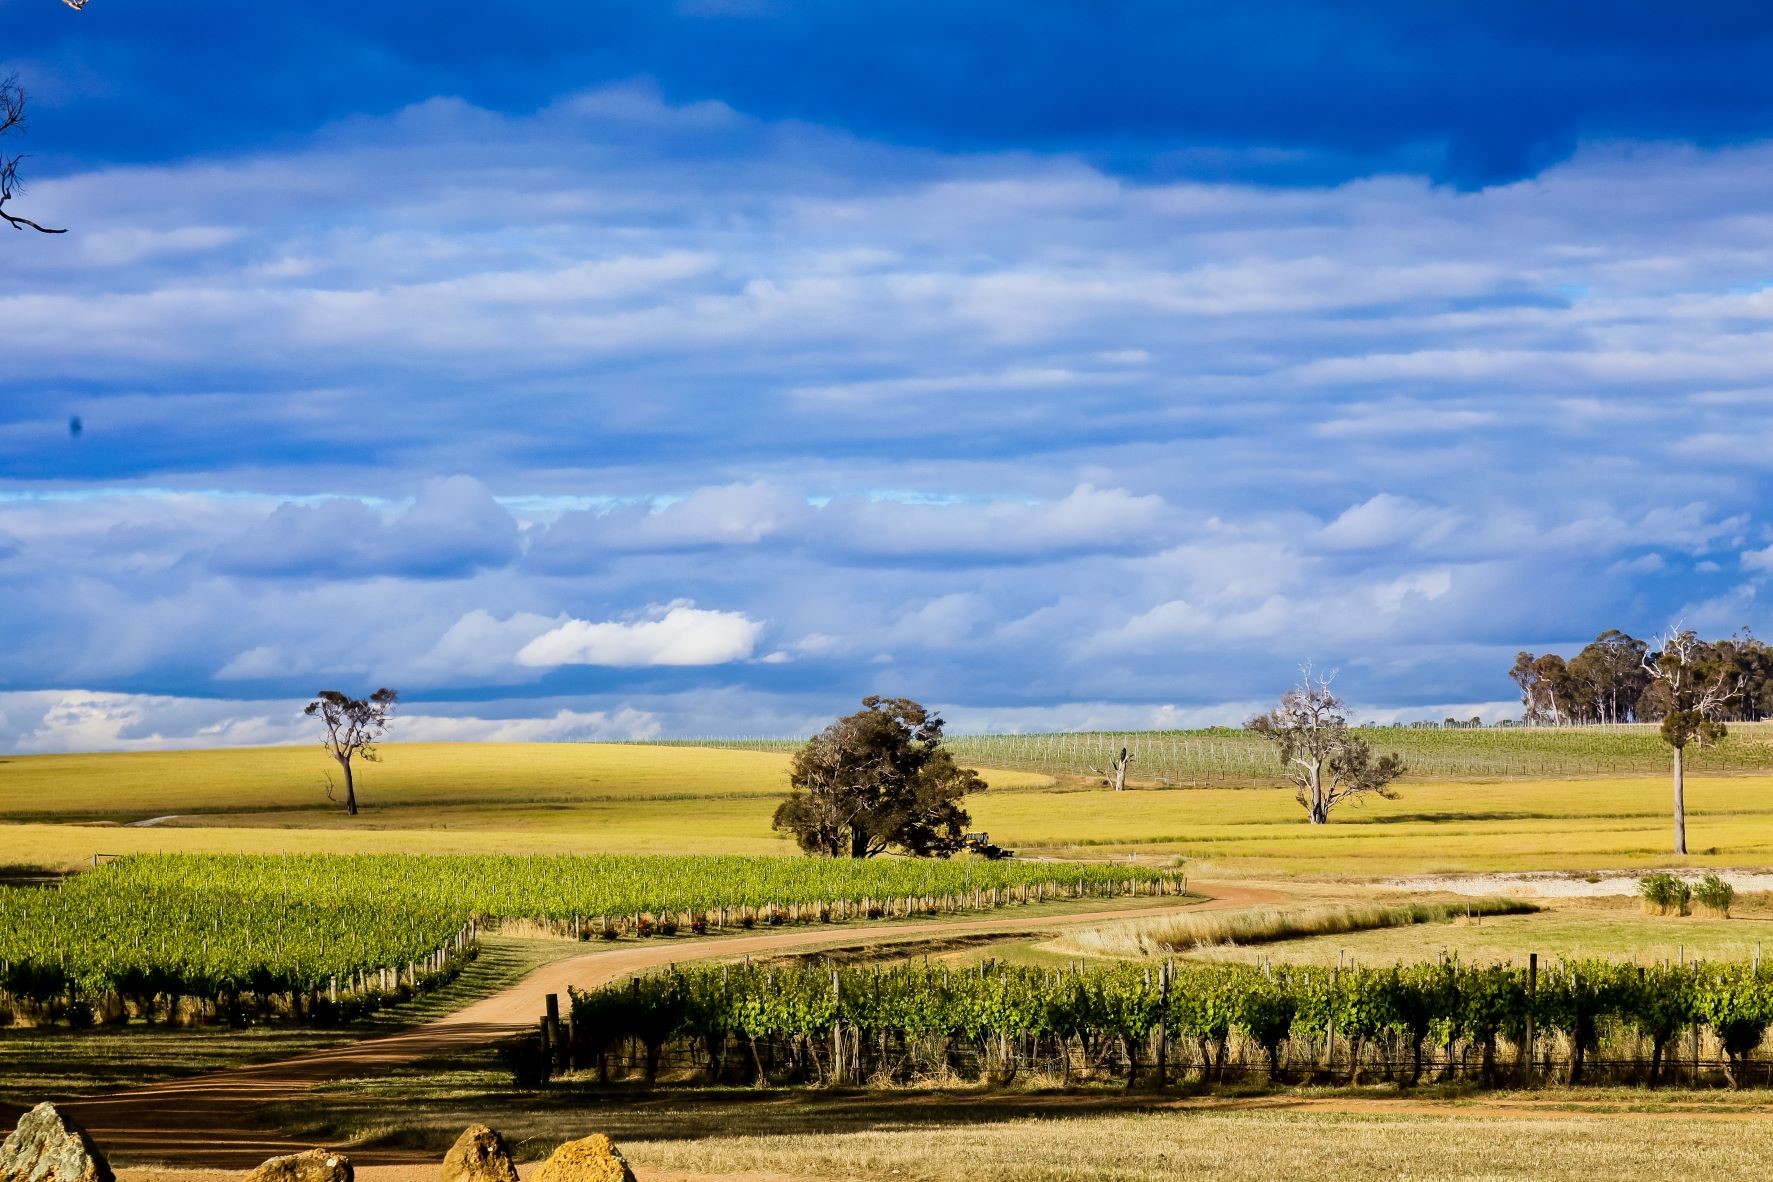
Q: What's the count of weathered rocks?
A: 4